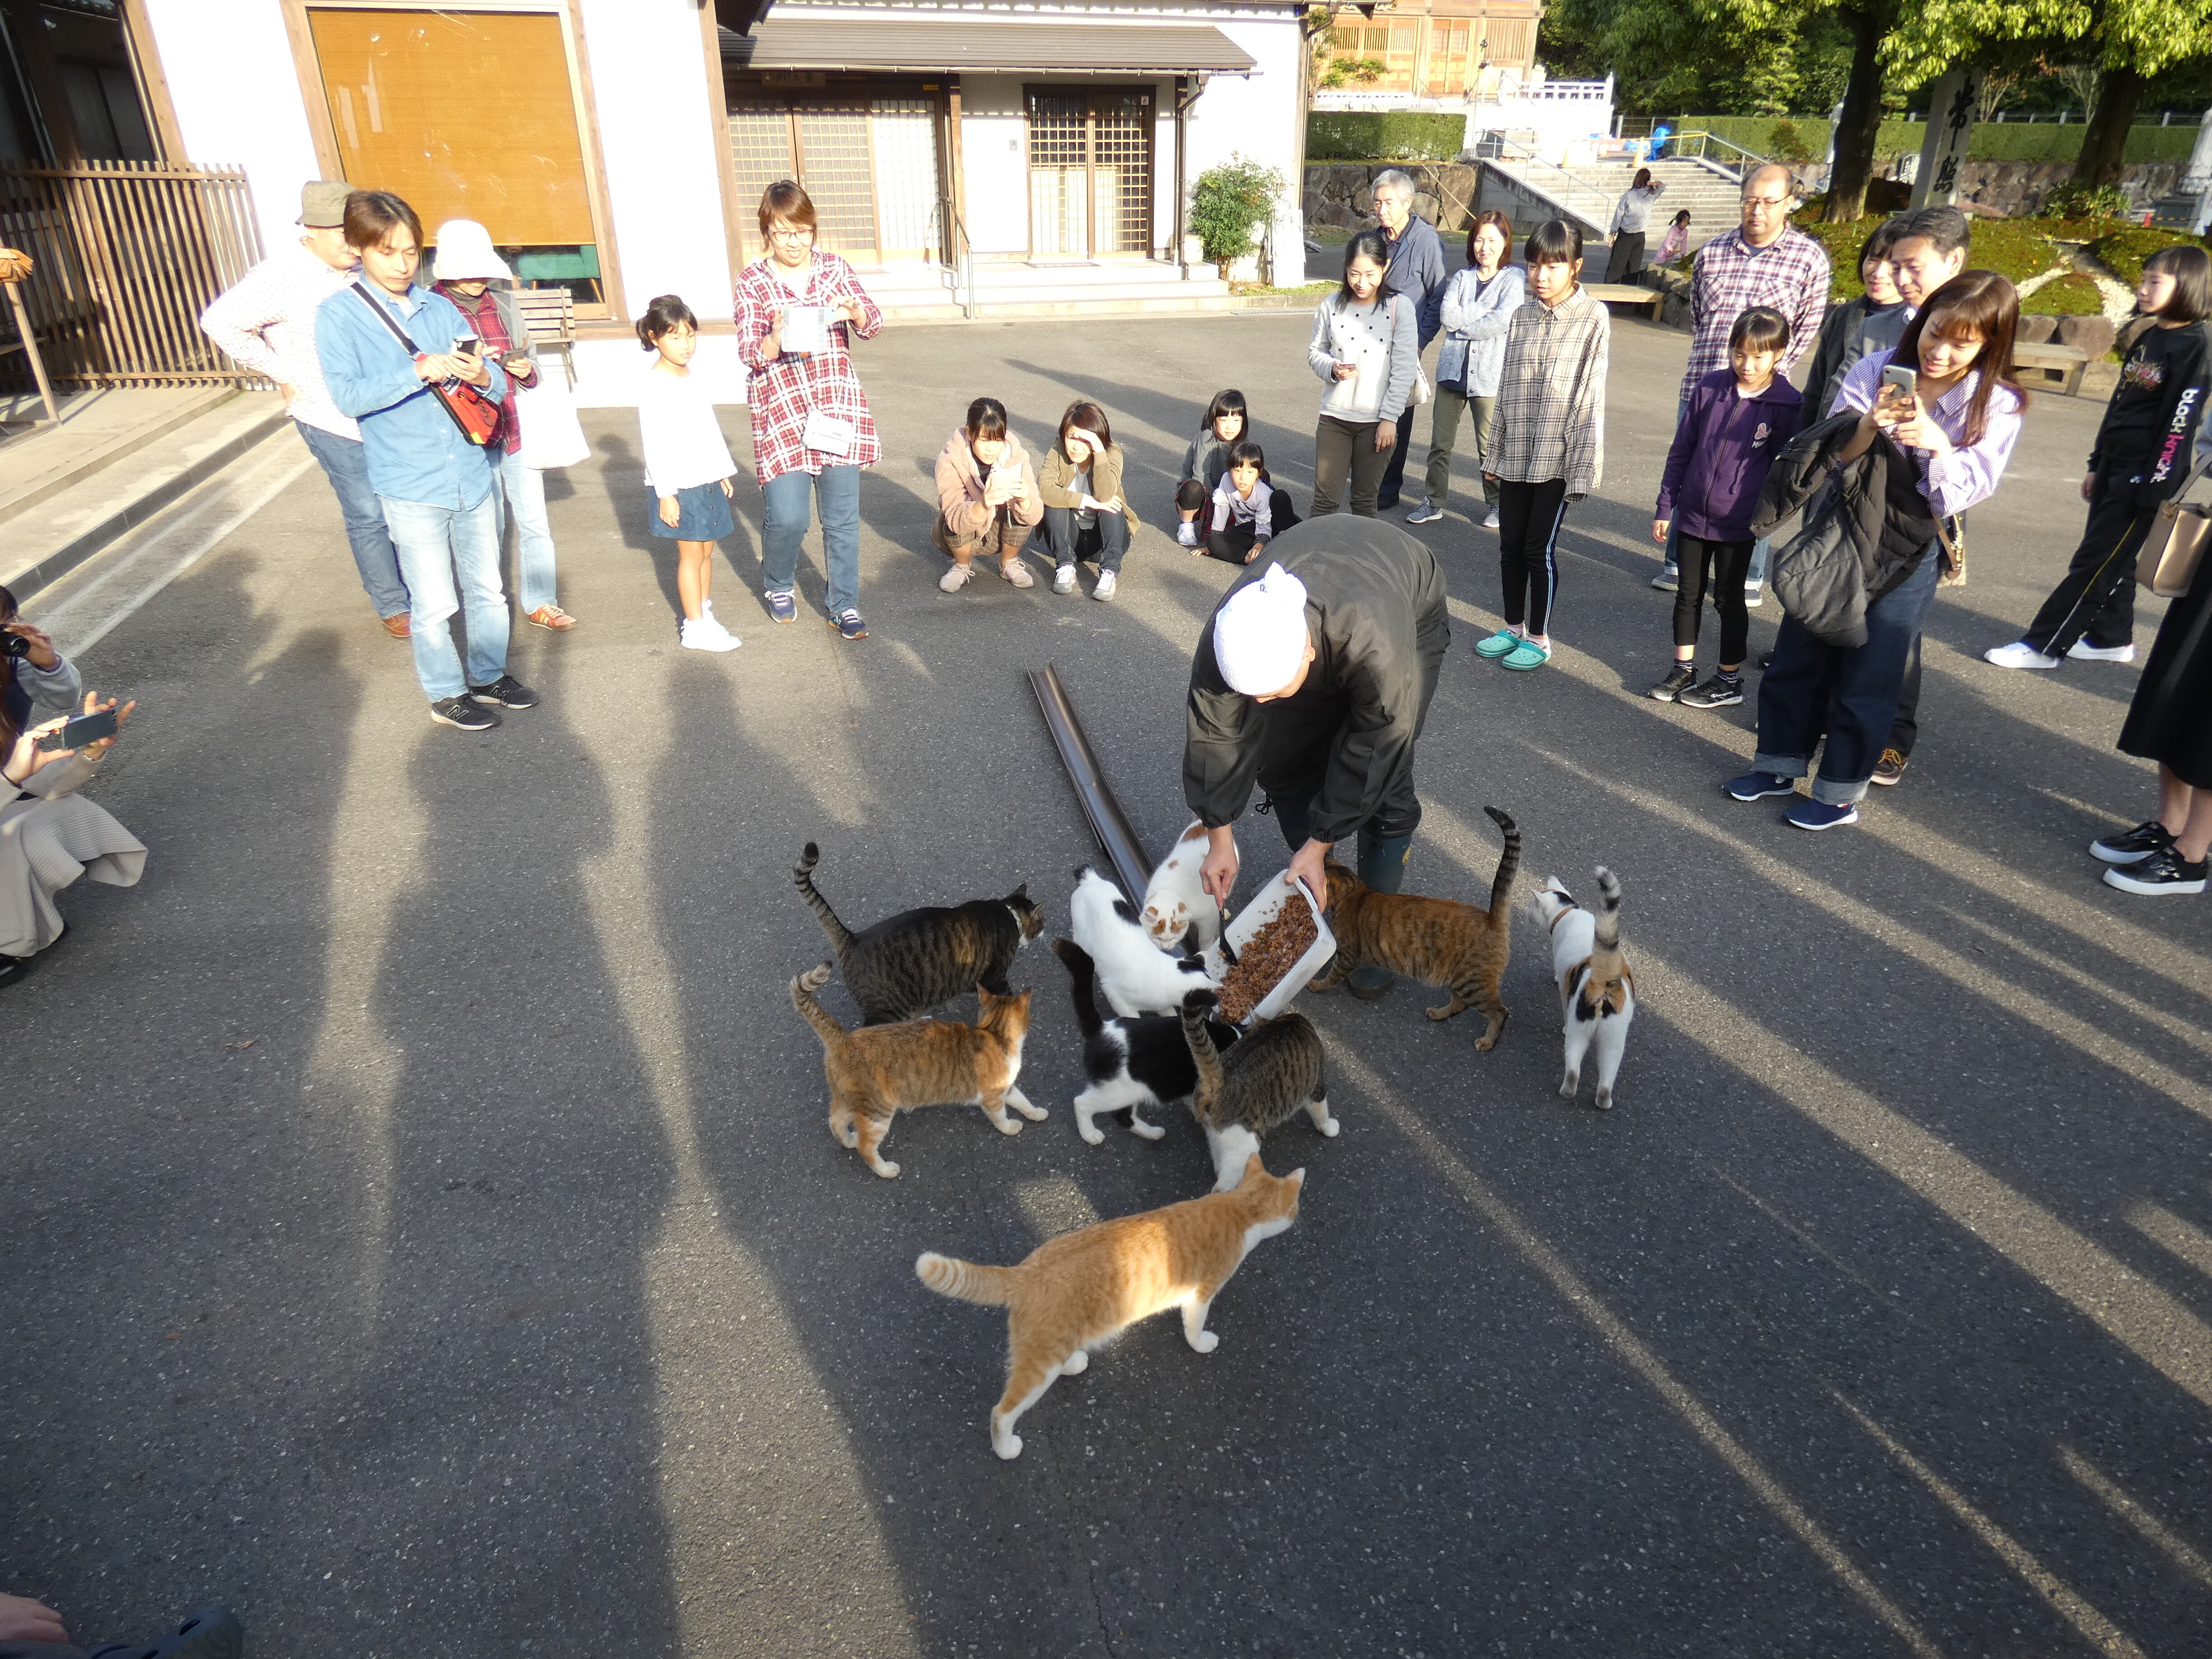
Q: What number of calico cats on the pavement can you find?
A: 1